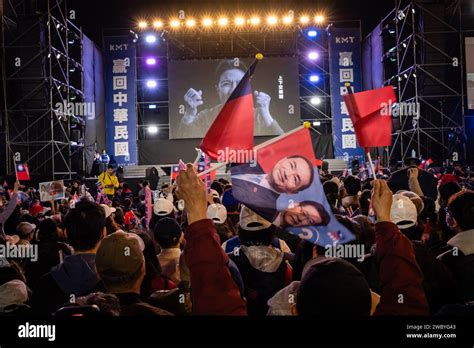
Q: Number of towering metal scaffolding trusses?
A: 2